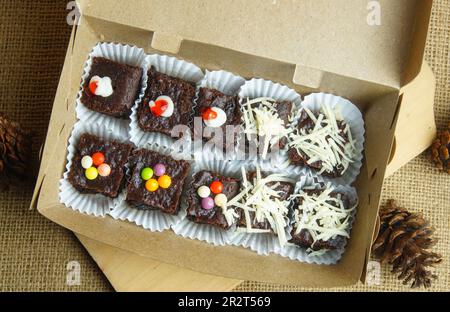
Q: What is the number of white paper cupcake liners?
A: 10